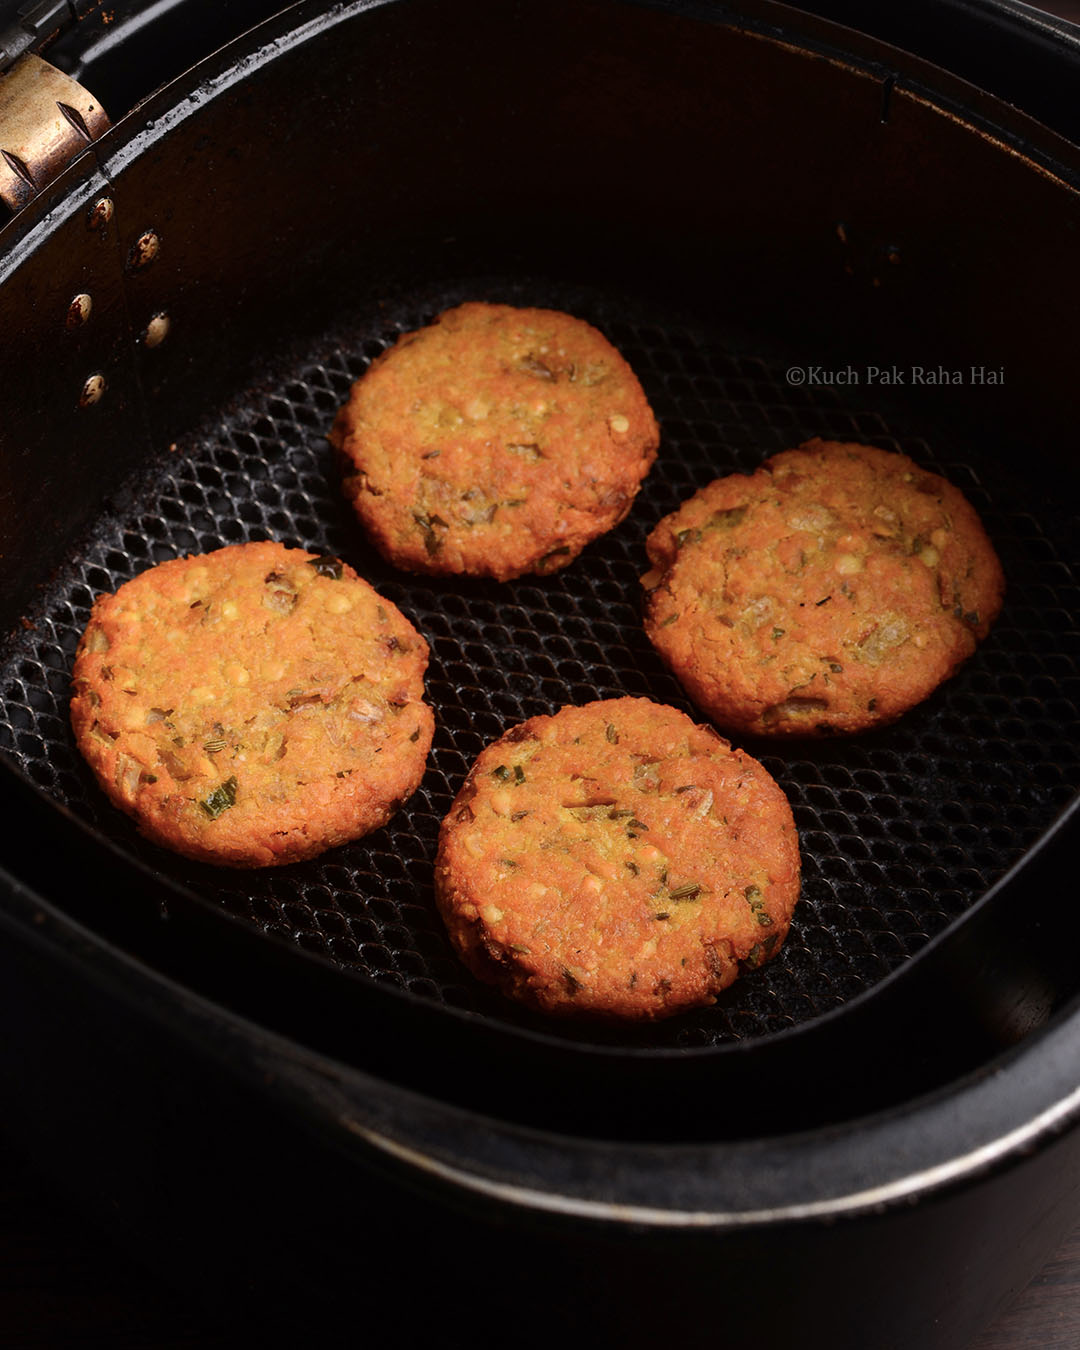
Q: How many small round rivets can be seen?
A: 5